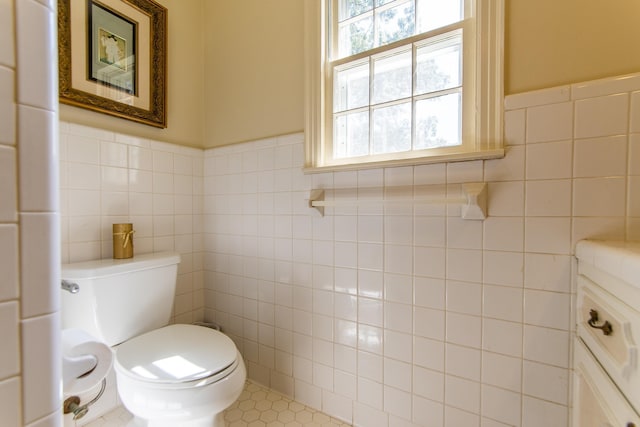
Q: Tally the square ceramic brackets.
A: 2